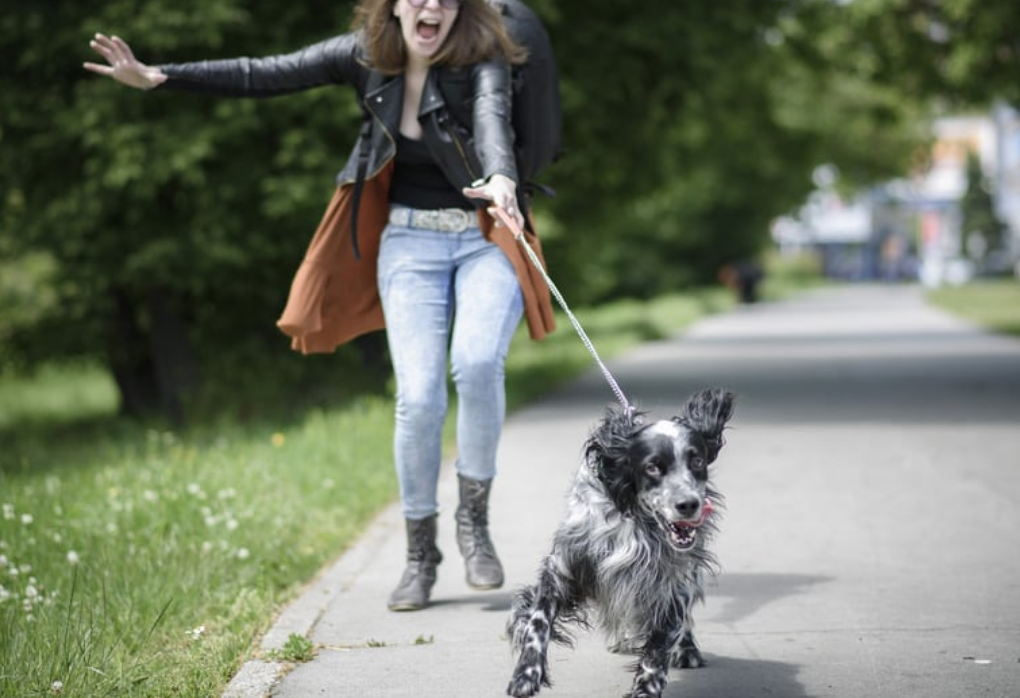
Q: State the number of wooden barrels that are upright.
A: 0